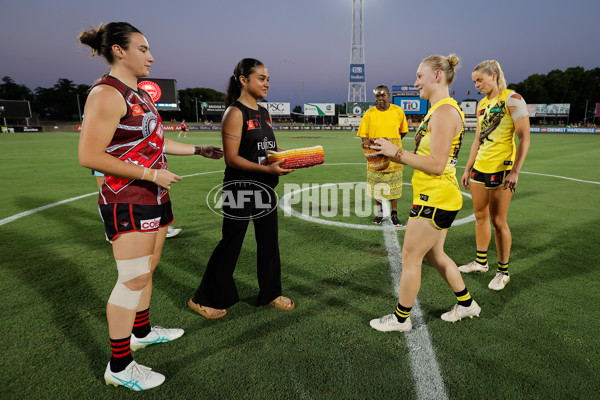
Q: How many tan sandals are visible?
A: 2